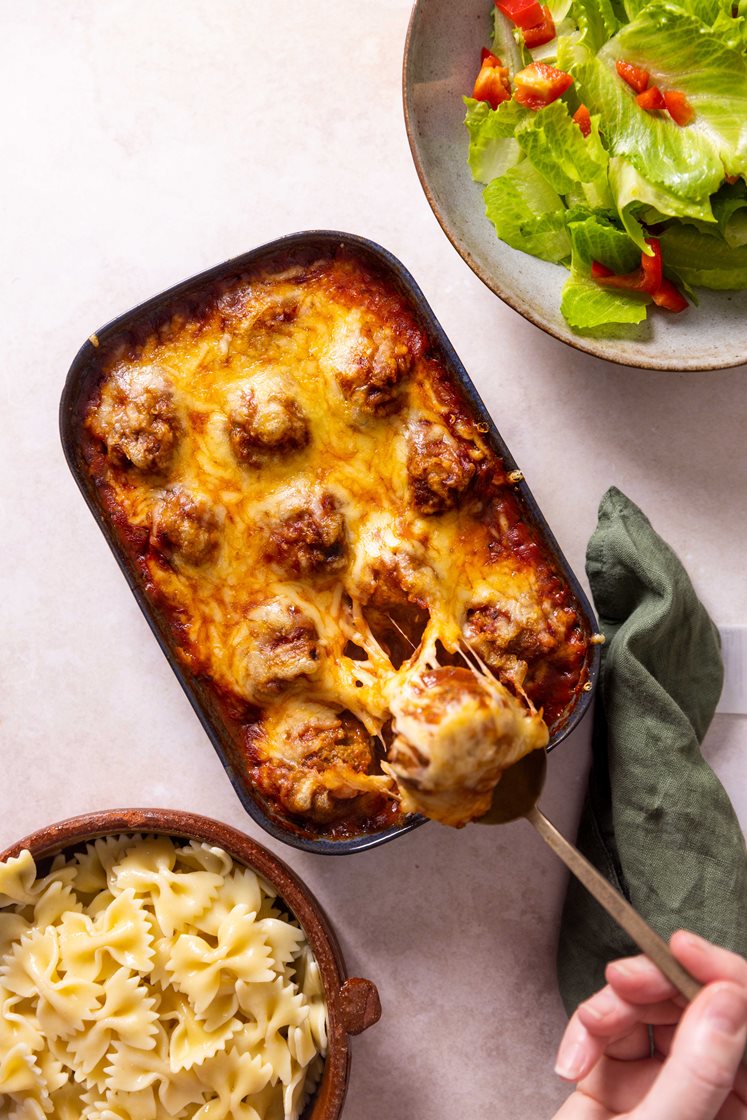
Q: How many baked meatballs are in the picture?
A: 12